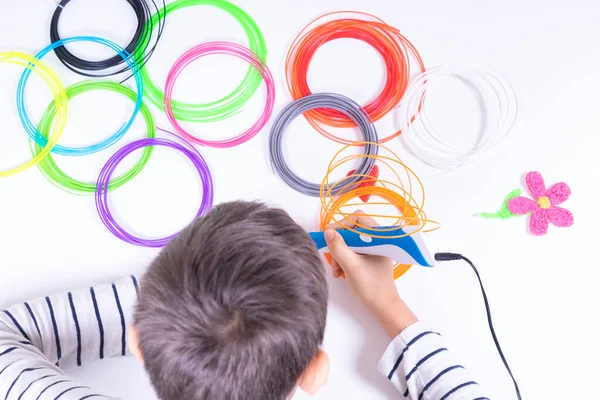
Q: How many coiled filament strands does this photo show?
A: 11